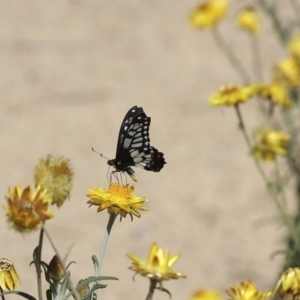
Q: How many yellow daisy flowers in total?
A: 15